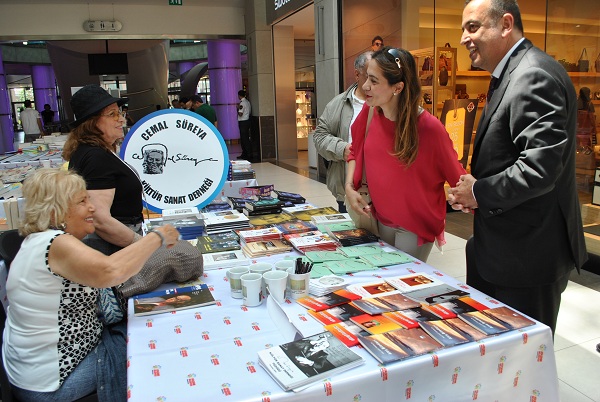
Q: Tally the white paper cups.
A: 6